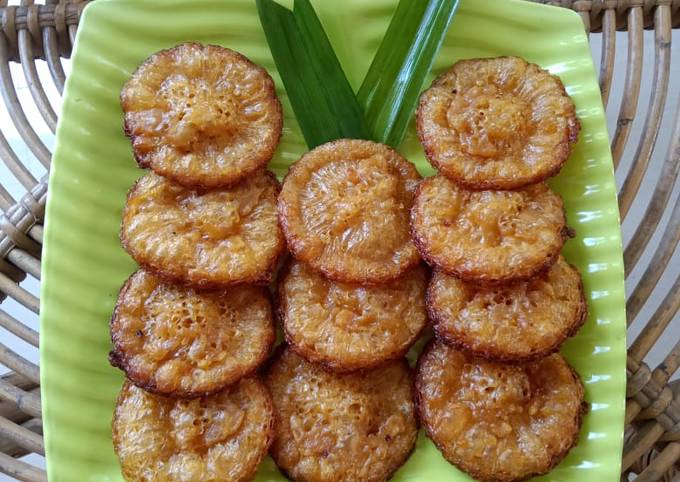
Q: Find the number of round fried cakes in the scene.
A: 11